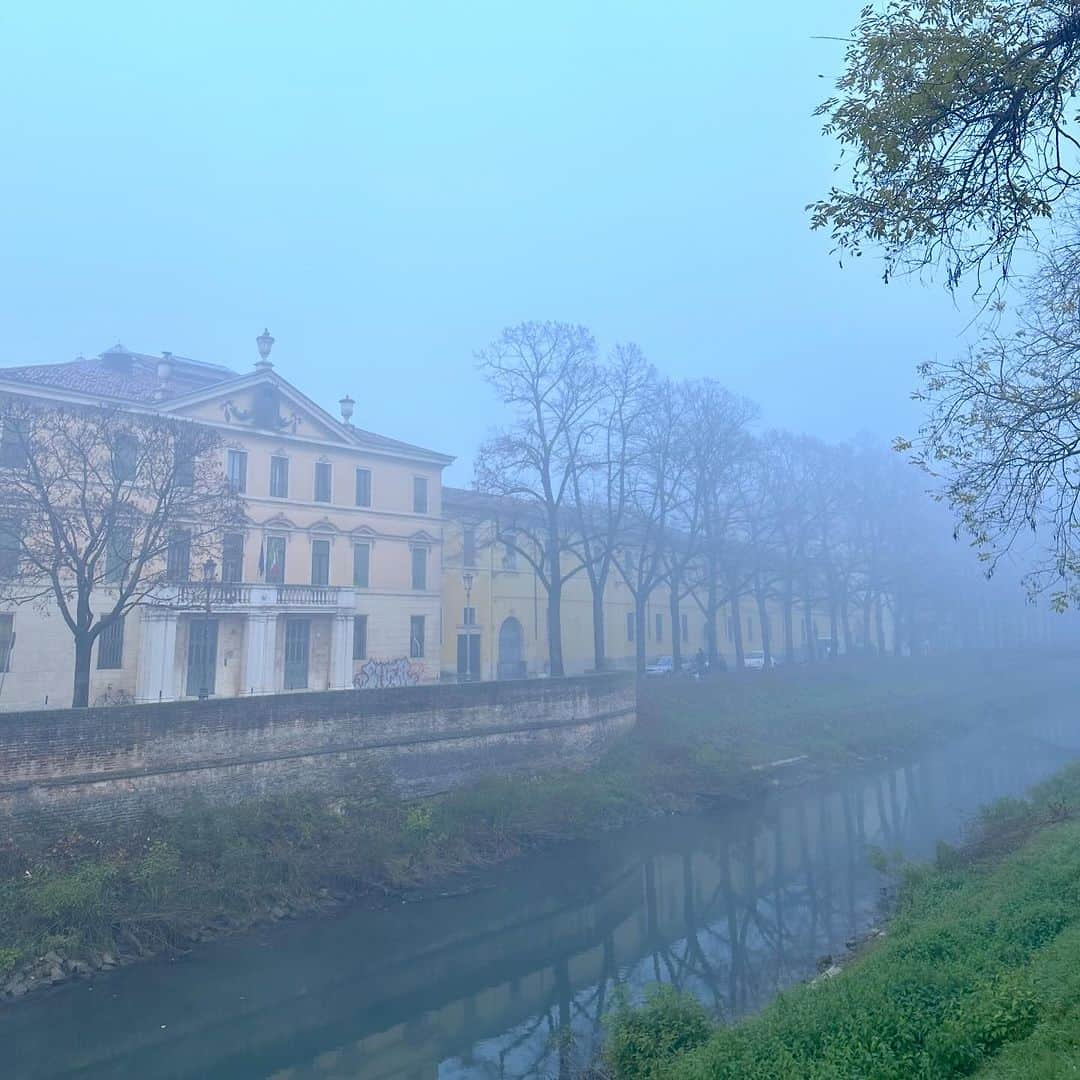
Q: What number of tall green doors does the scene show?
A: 2